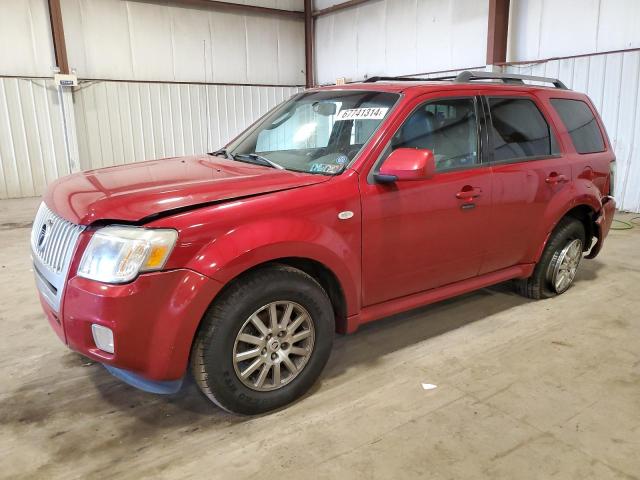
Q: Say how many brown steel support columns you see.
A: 3